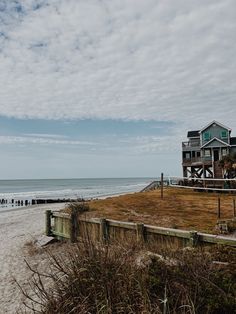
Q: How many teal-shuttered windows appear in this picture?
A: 2